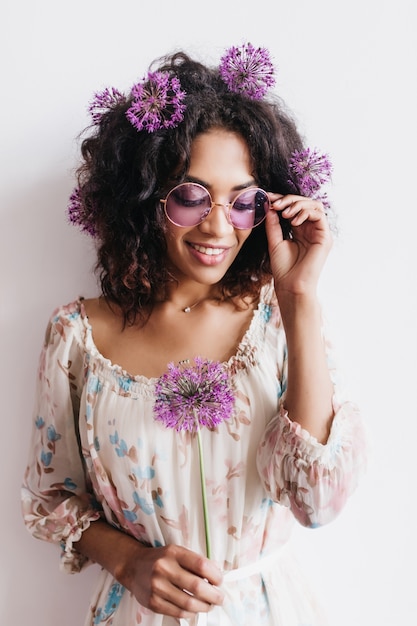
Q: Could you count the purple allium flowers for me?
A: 6